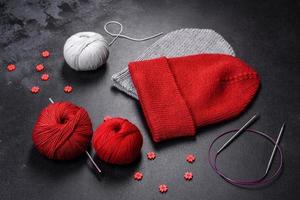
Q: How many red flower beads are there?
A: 11